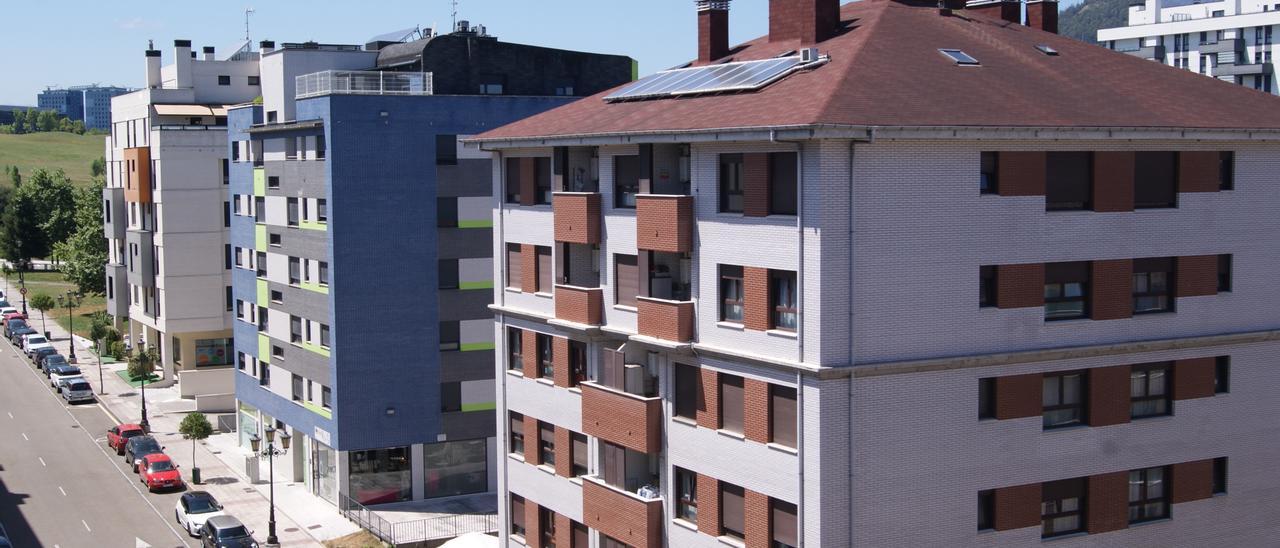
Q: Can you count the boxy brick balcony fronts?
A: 6